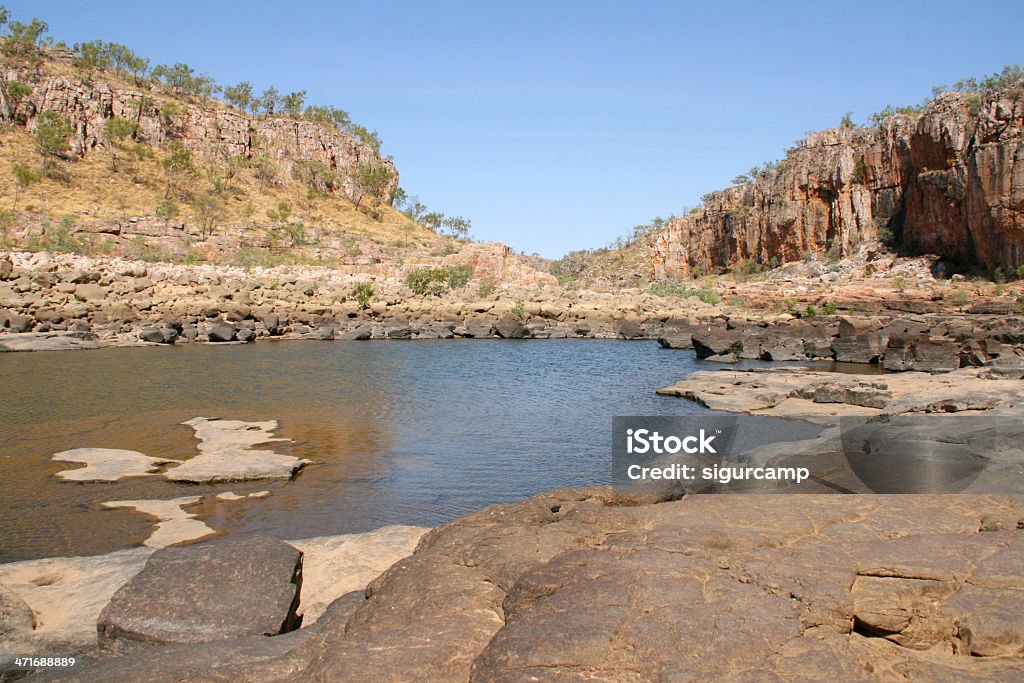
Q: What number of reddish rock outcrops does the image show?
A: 2